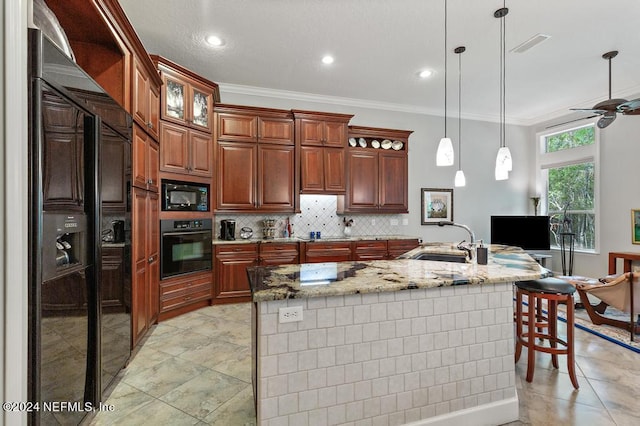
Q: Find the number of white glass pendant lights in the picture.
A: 4